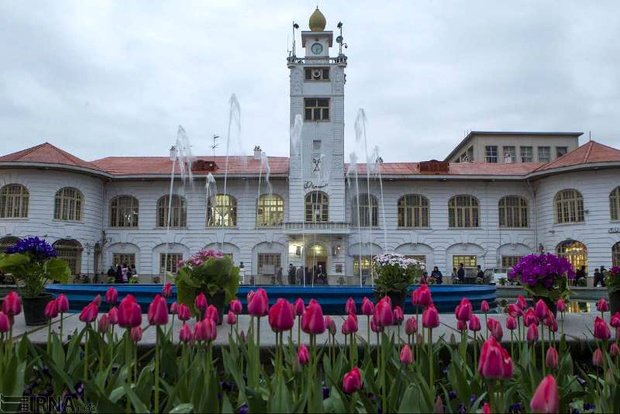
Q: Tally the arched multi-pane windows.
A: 13